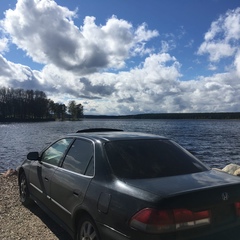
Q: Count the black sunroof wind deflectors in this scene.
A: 1